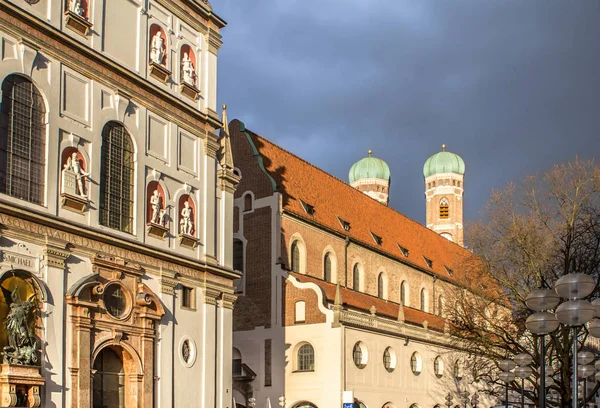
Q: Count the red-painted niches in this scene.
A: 6